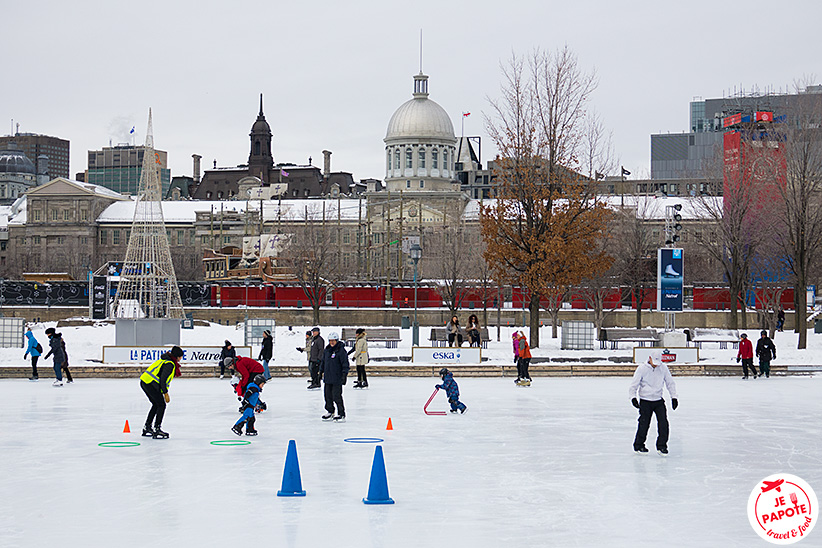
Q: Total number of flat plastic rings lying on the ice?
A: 3